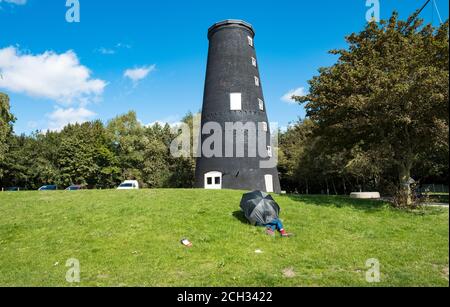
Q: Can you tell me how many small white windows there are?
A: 6